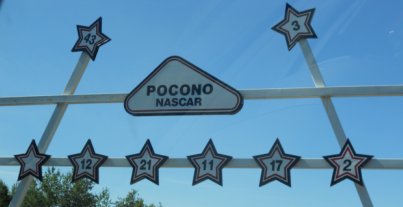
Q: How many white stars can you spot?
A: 8